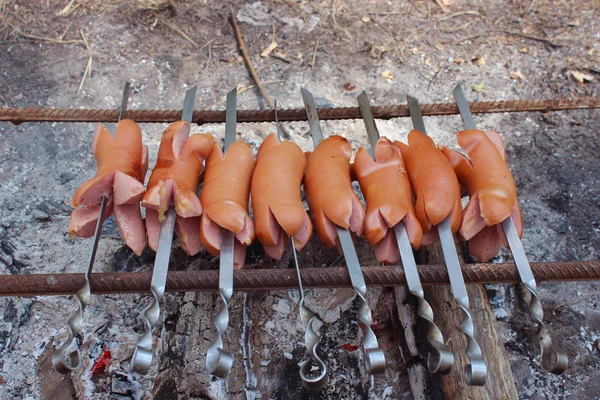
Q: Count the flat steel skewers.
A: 8